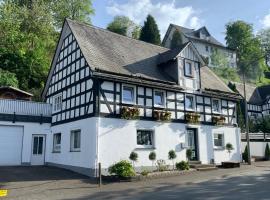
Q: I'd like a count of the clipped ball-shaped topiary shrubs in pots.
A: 5